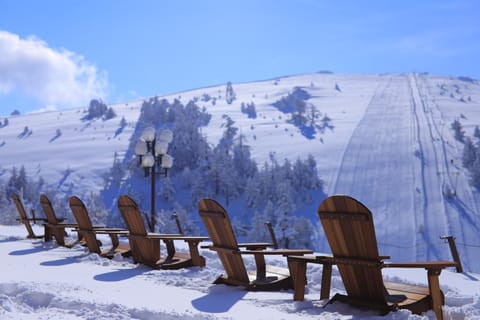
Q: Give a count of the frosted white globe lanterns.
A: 6